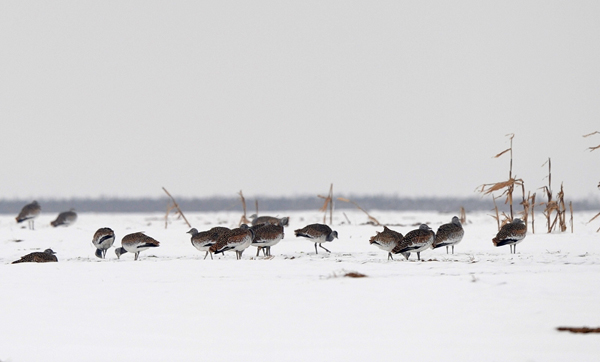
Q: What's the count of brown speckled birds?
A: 14